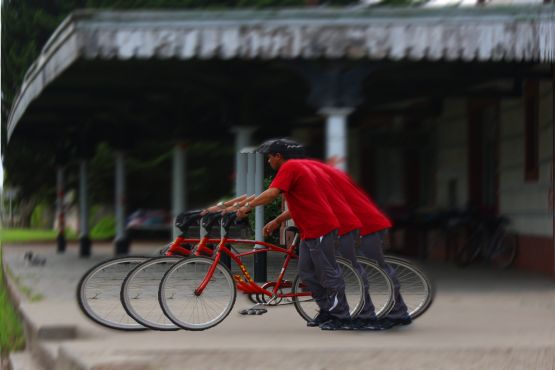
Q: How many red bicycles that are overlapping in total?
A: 3